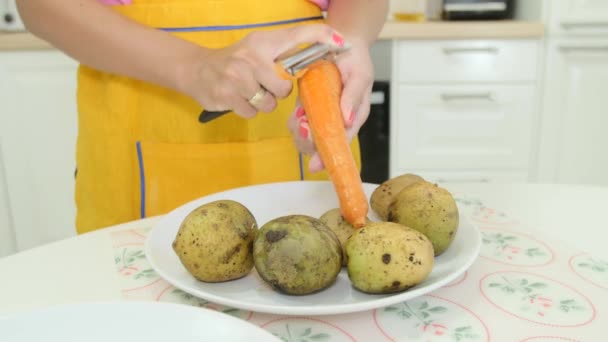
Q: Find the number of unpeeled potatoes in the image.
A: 6